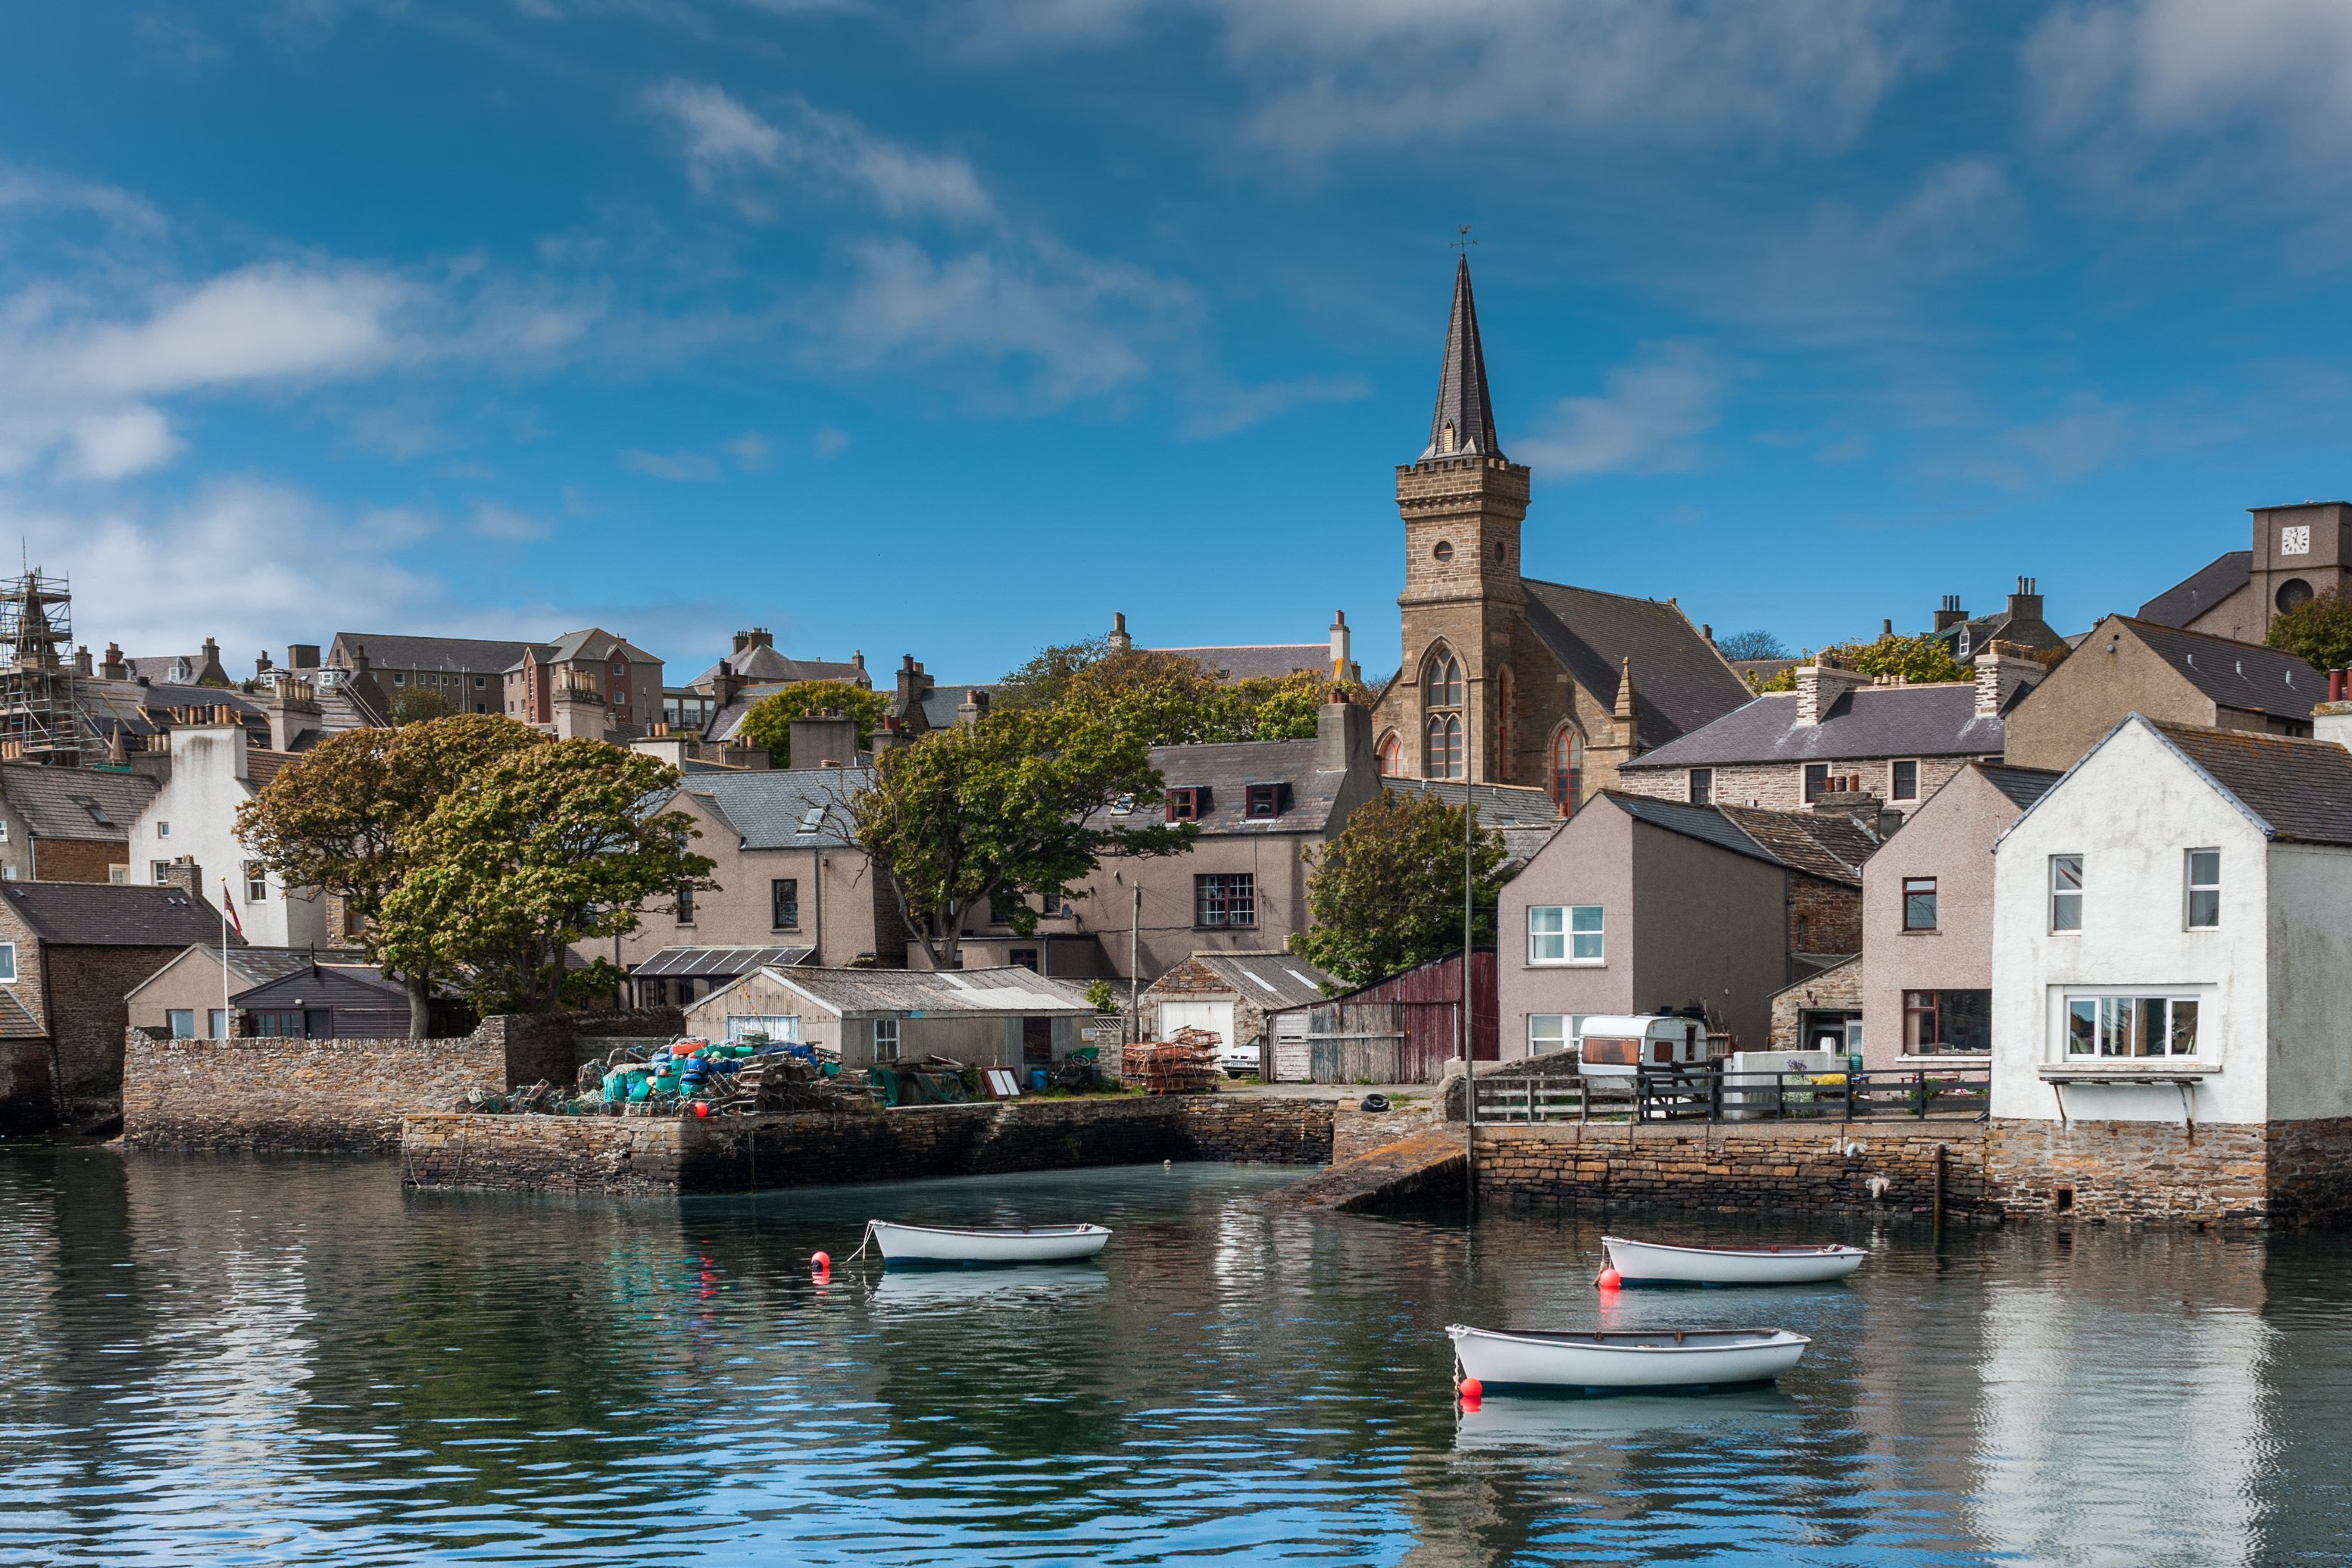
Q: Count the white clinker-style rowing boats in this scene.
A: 3